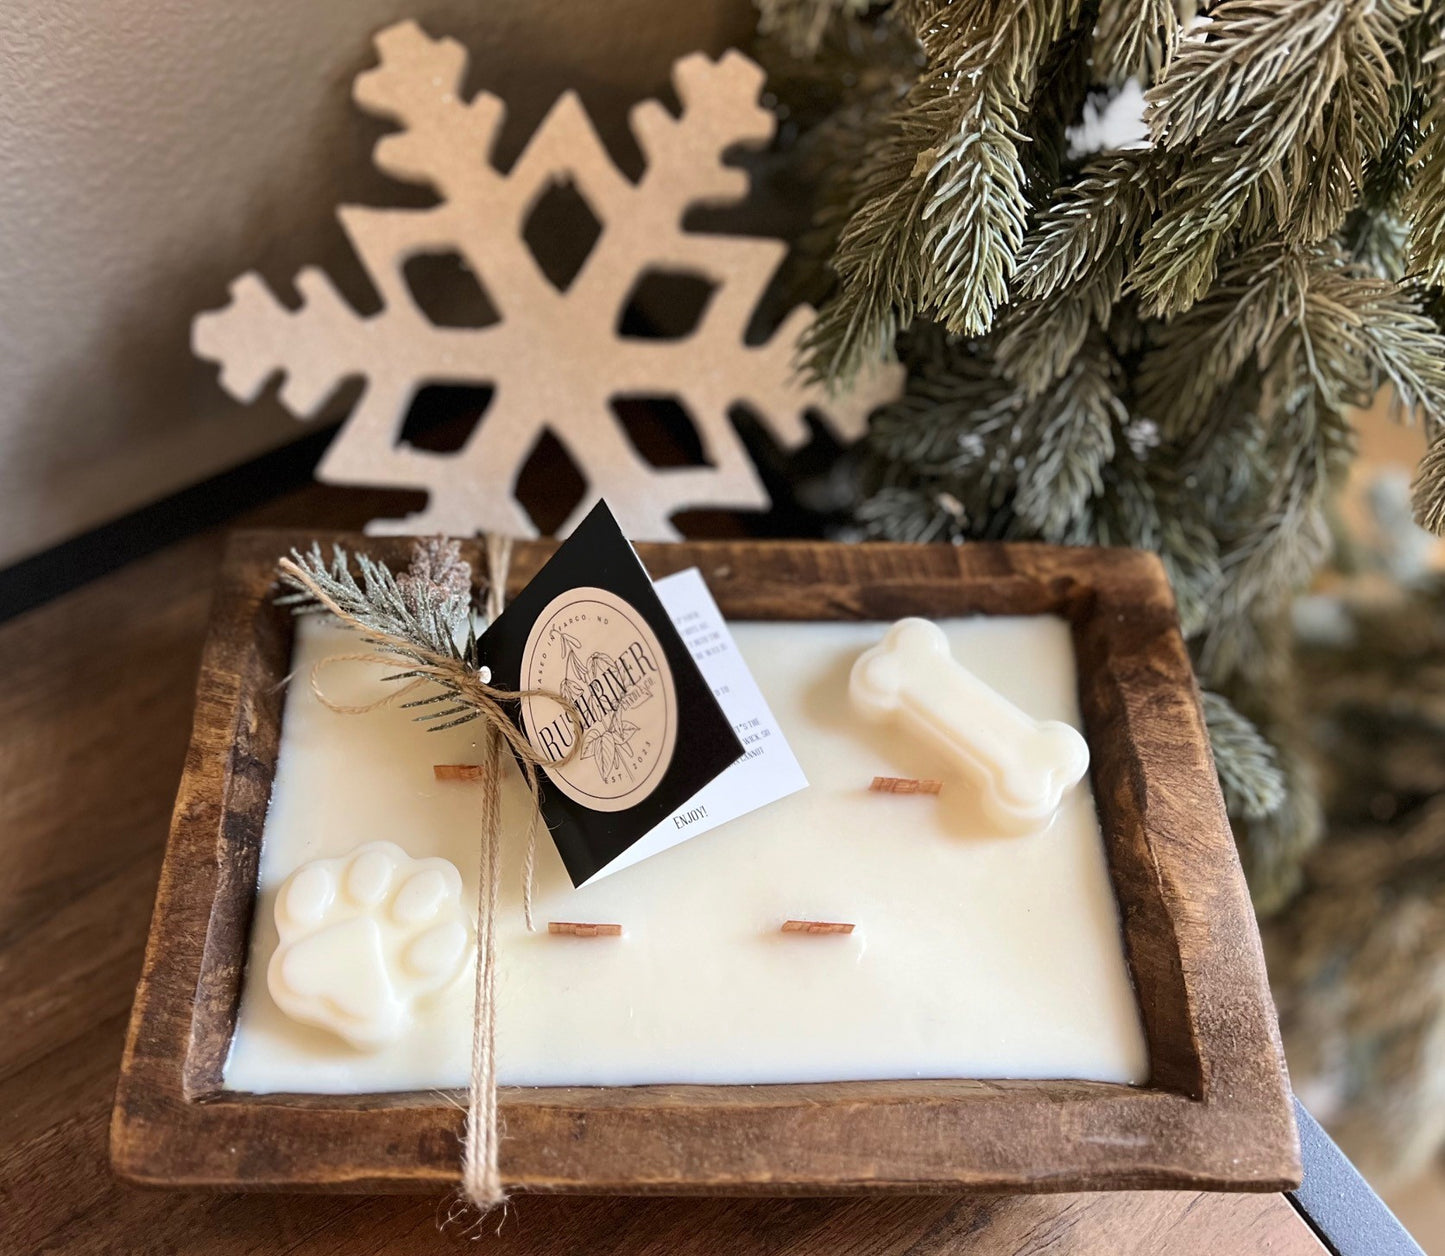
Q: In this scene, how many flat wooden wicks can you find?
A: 4